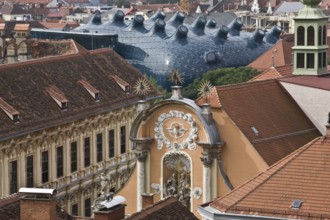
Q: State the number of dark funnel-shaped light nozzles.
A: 14